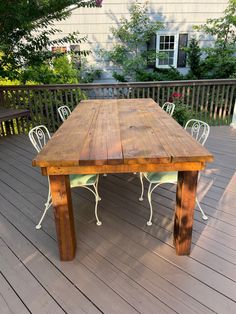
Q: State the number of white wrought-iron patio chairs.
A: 4